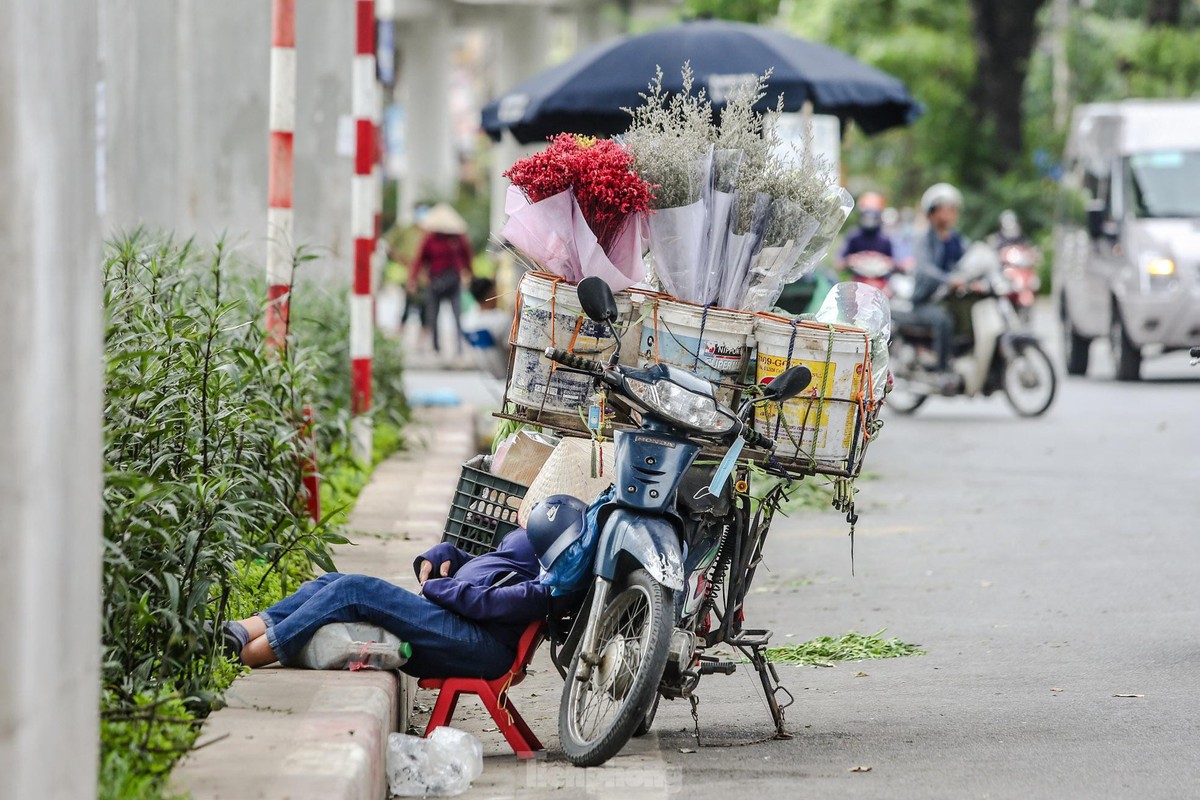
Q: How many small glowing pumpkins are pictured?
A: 0